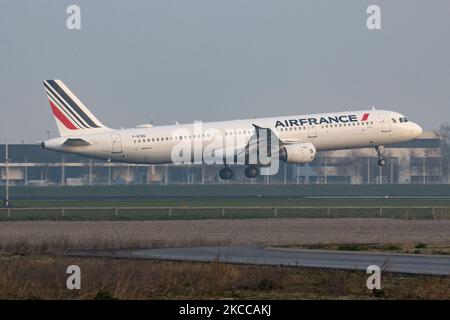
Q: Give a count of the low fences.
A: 1